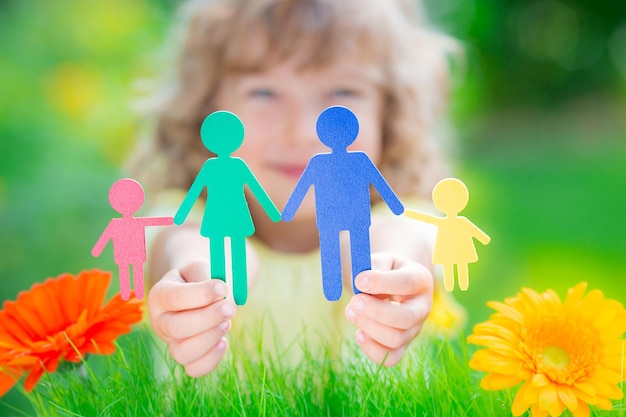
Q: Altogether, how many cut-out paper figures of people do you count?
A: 4